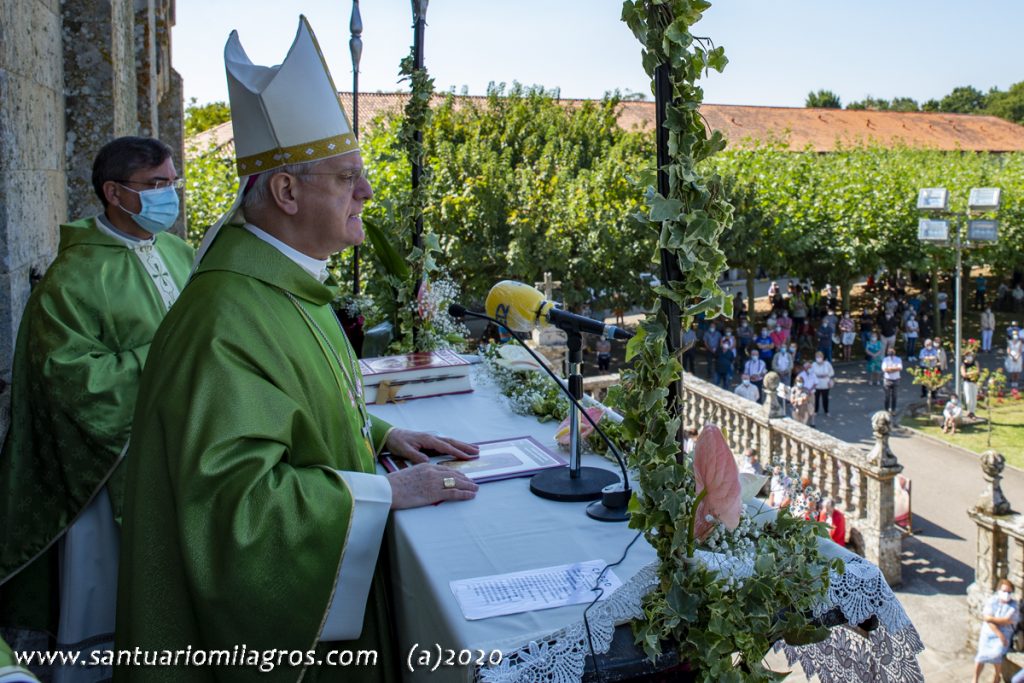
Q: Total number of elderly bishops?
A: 1